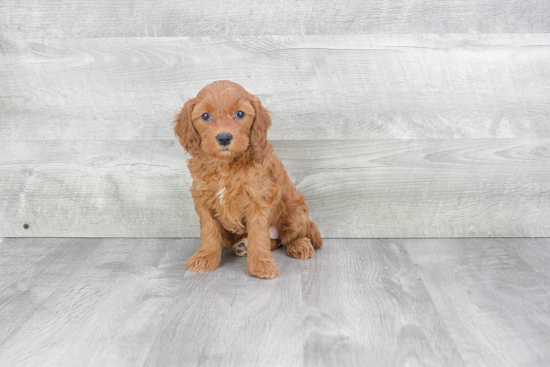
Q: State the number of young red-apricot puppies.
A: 1